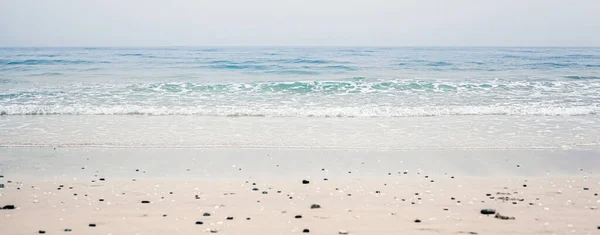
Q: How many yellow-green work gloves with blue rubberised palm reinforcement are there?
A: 0